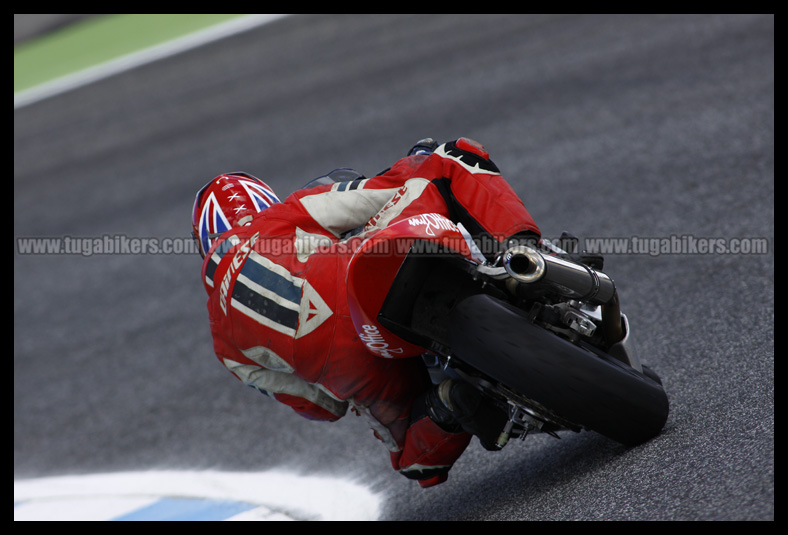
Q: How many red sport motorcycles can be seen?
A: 1